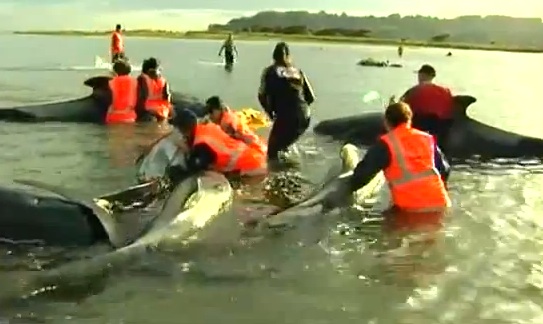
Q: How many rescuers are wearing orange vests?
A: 6